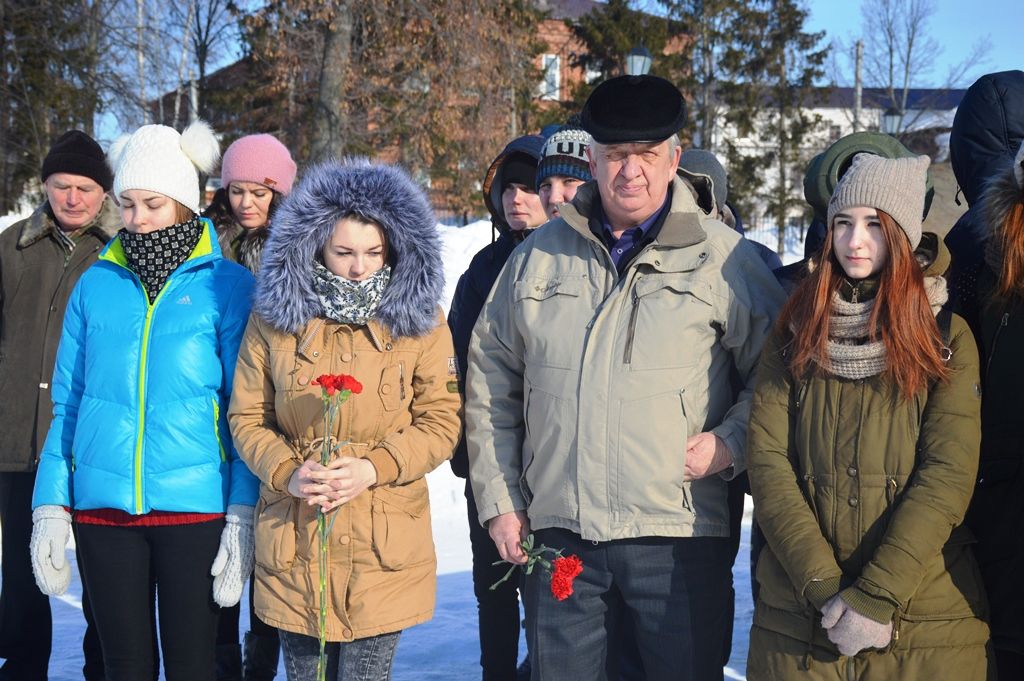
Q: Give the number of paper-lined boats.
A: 0